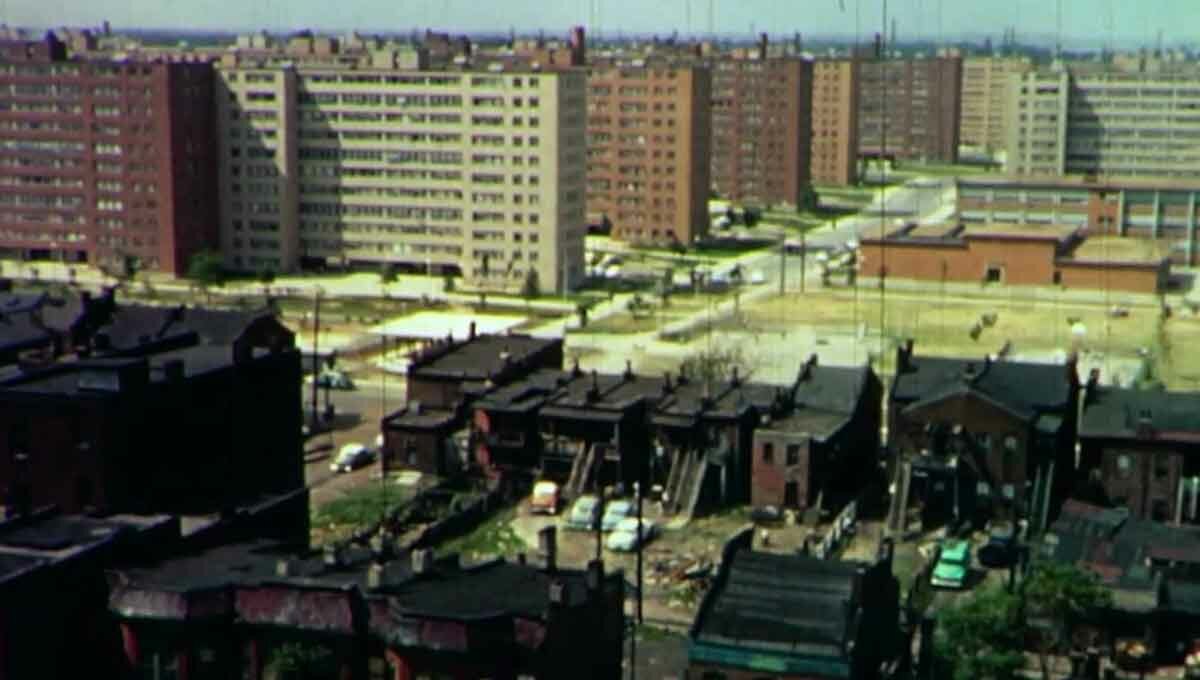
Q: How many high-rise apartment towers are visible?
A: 8